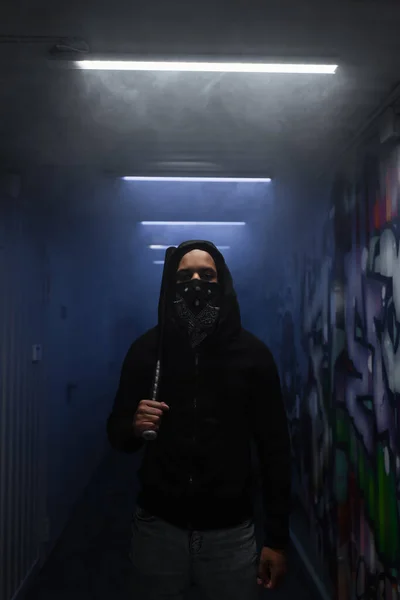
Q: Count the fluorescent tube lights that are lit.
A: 5